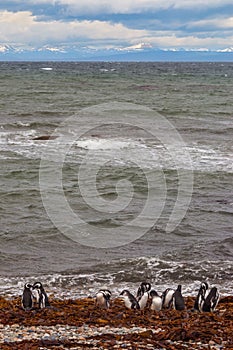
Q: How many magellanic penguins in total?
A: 10